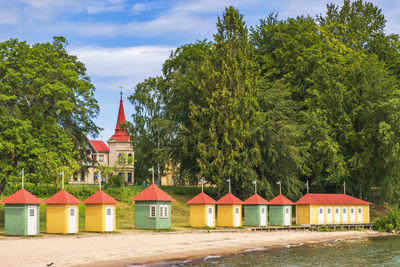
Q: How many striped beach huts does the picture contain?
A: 0